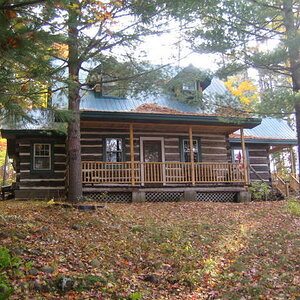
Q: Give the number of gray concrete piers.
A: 3